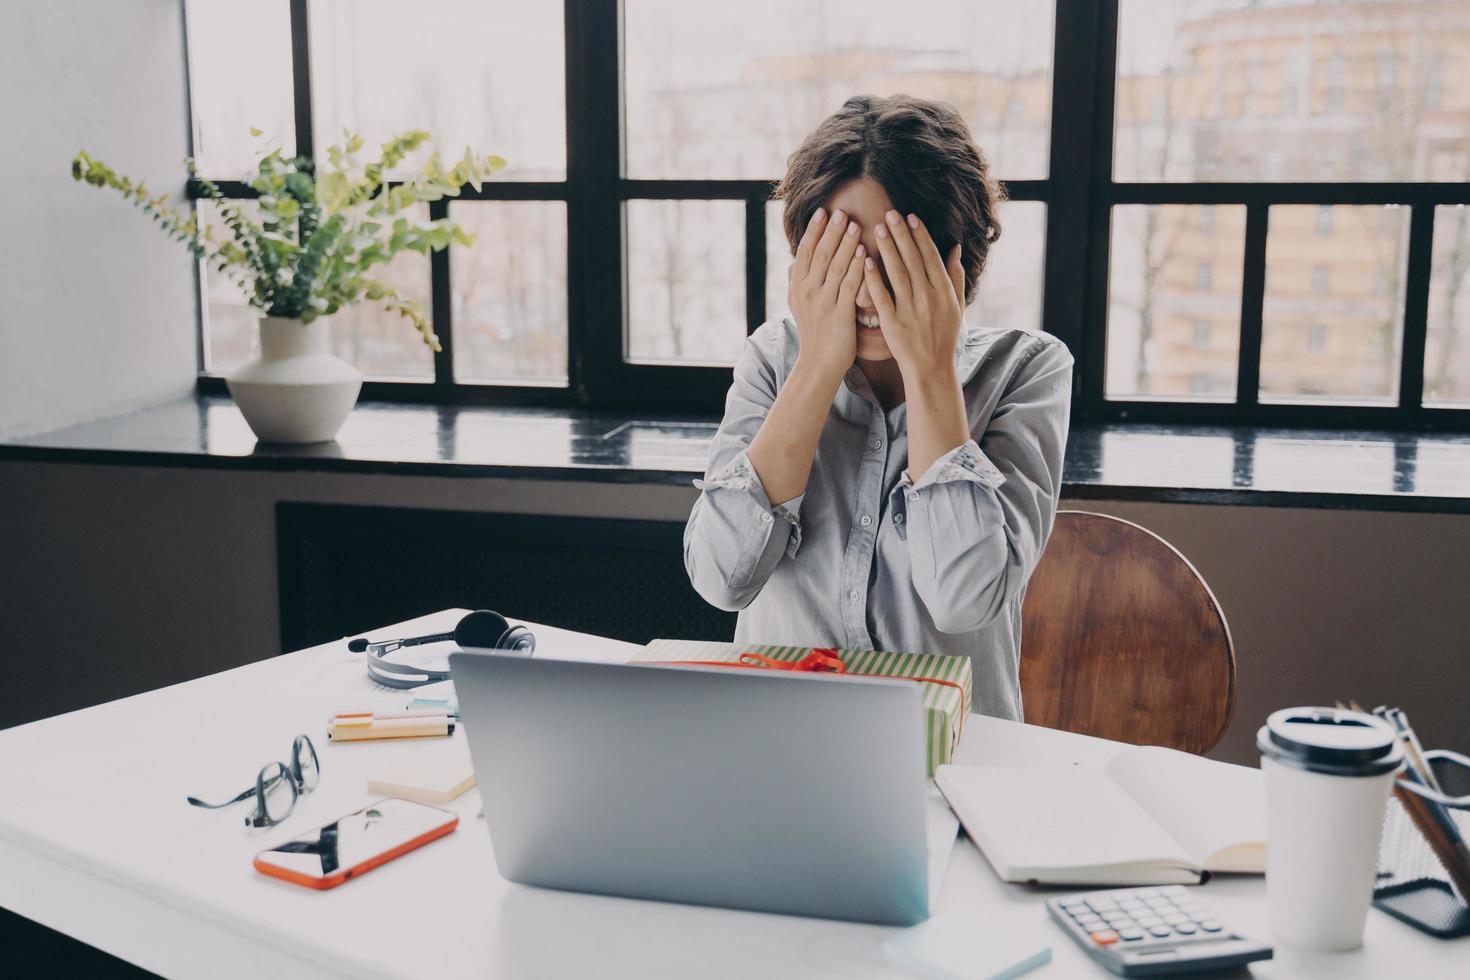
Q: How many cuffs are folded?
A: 2